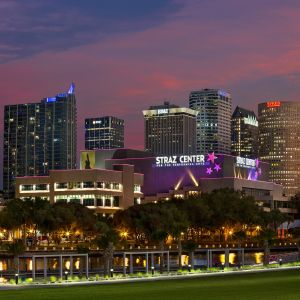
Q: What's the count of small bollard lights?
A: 7